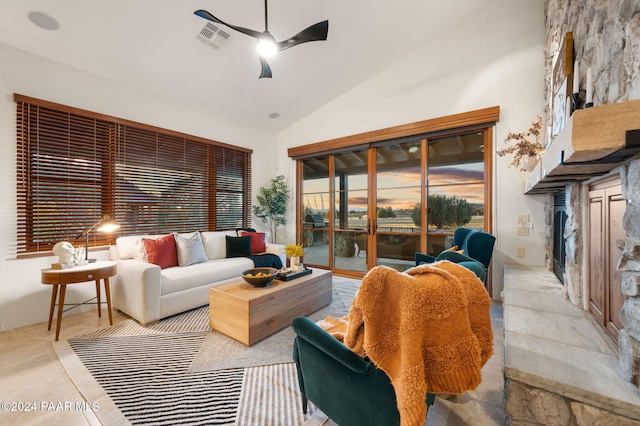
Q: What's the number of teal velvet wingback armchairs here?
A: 2